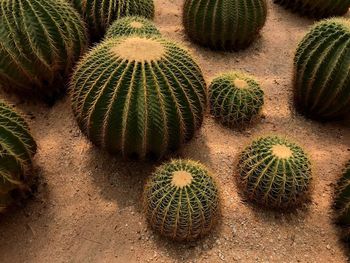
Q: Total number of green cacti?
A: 12